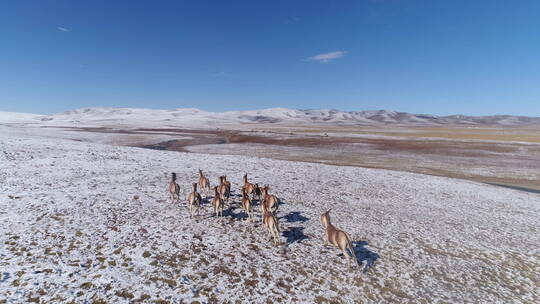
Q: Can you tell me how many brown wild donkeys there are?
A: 12